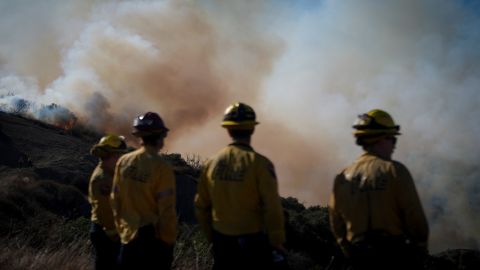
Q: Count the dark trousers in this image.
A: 4